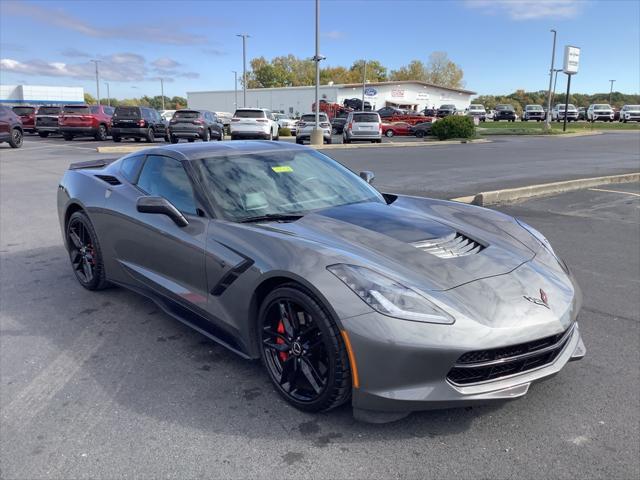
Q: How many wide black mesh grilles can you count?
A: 1